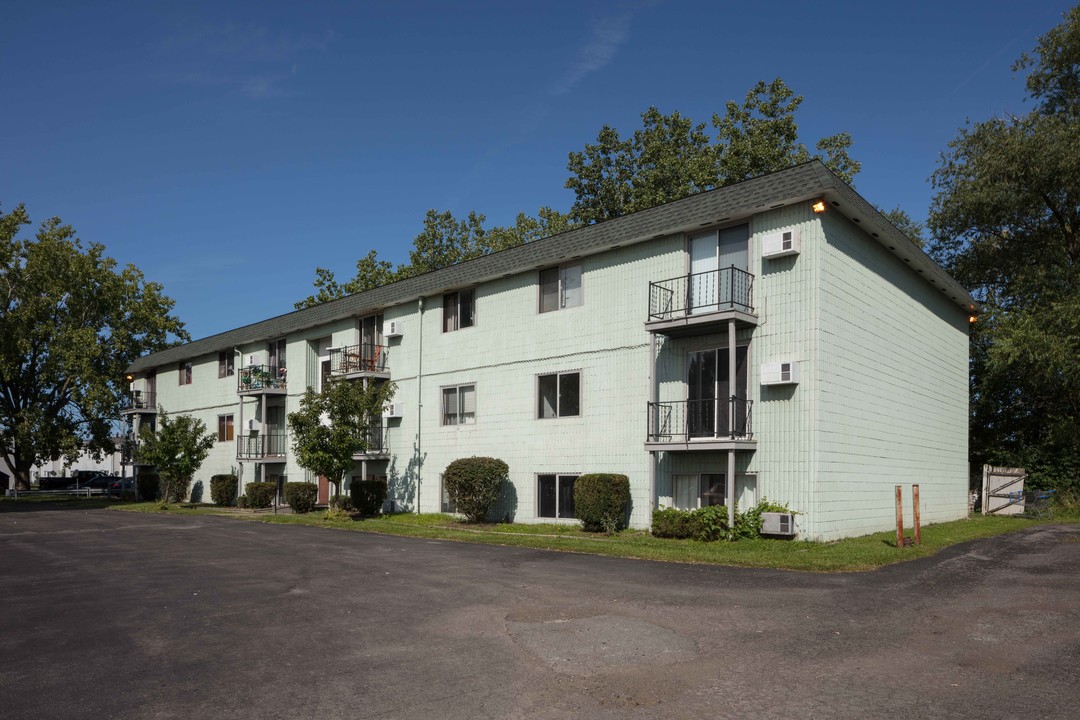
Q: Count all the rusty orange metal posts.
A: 2